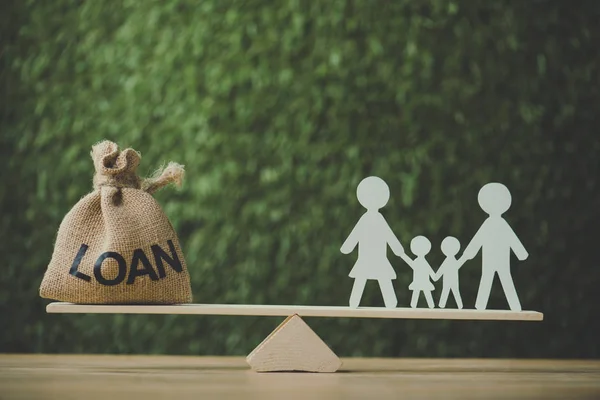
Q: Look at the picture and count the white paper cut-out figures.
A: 4